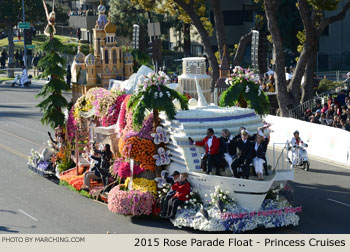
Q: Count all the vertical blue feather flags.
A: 0